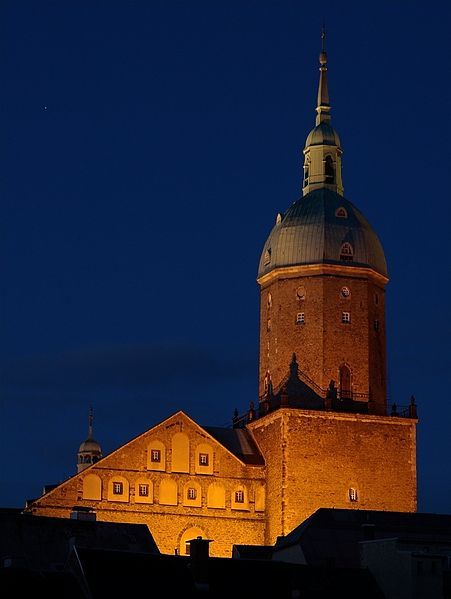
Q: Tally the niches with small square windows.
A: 6